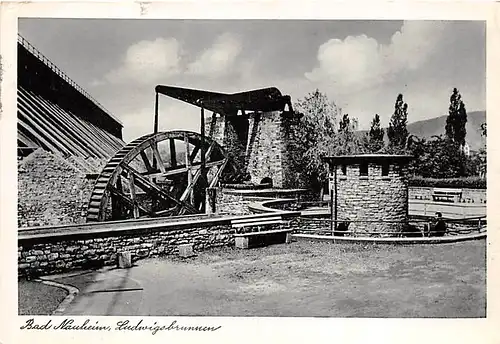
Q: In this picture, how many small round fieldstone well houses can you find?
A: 1